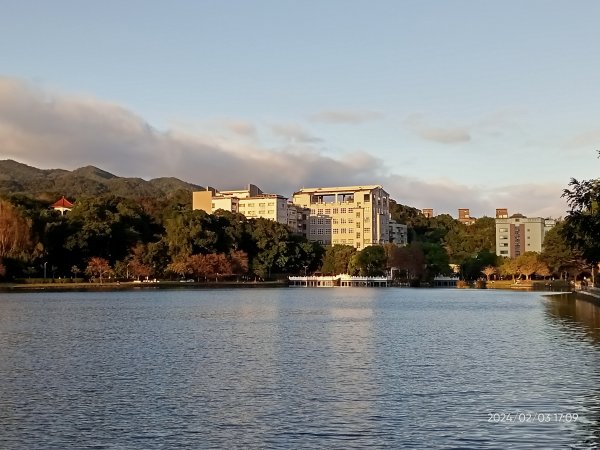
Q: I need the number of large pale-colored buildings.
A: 3